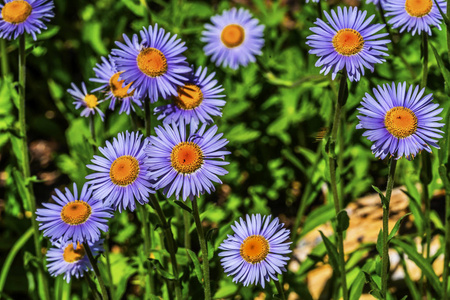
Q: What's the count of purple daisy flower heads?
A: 14